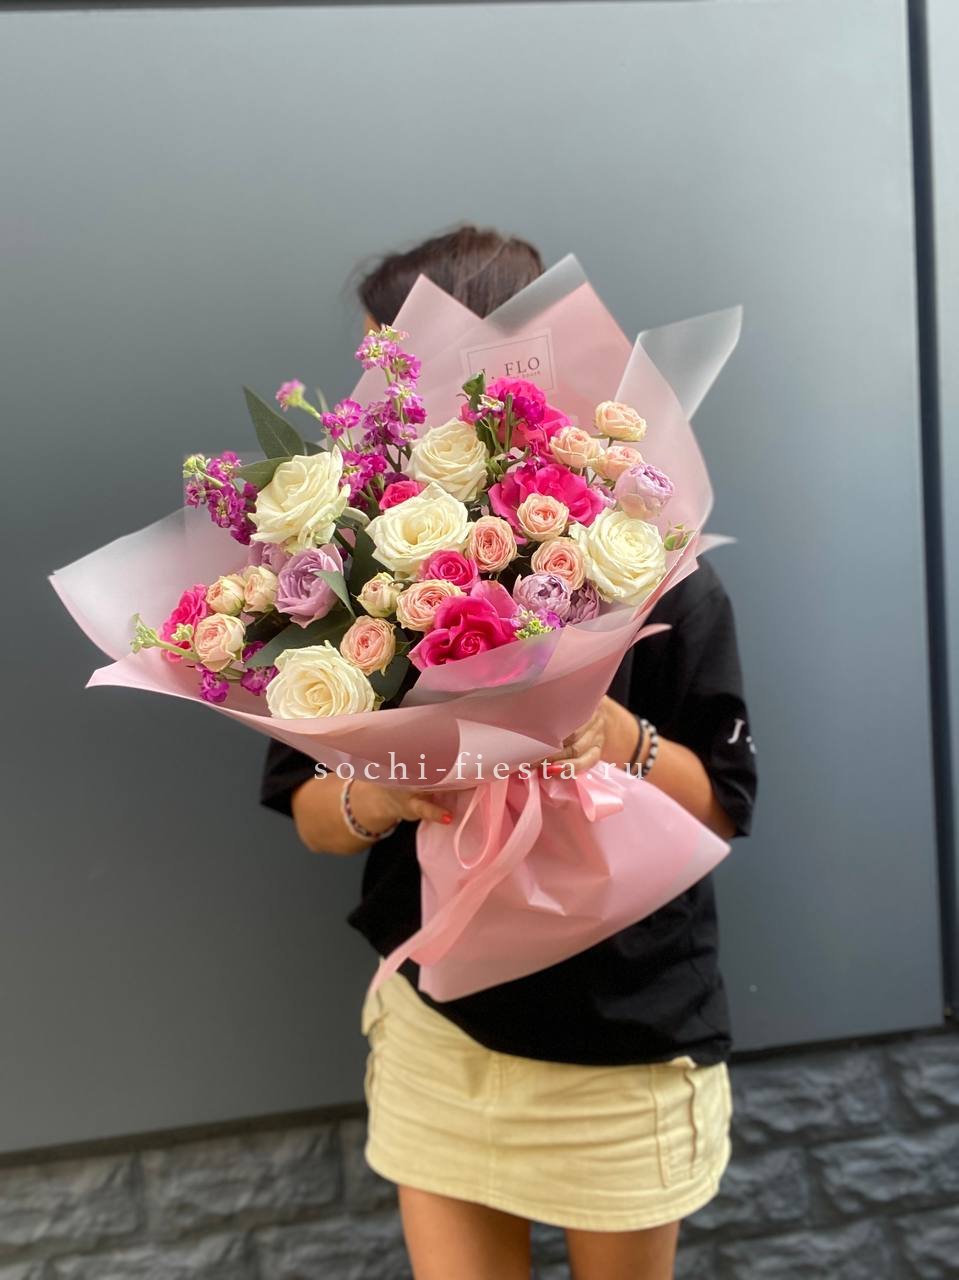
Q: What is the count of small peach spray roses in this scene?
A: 12